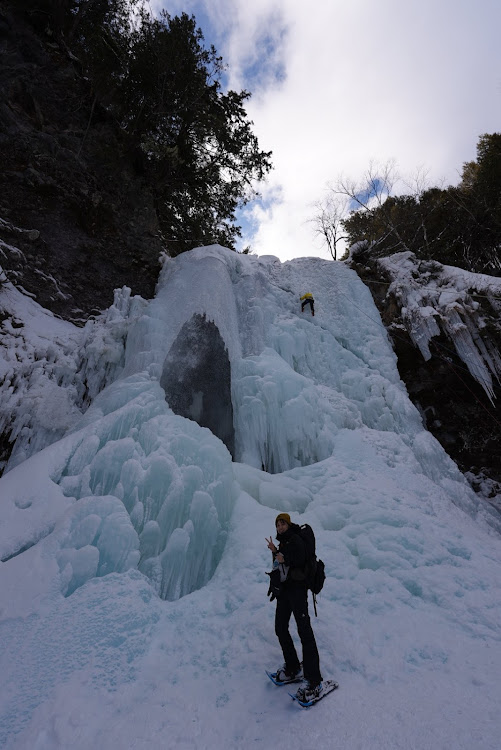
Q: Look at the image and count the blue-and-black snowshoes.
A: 2